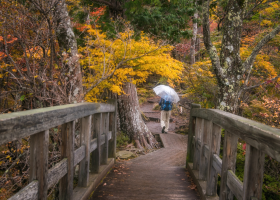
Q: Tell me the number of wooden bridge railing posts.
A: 12